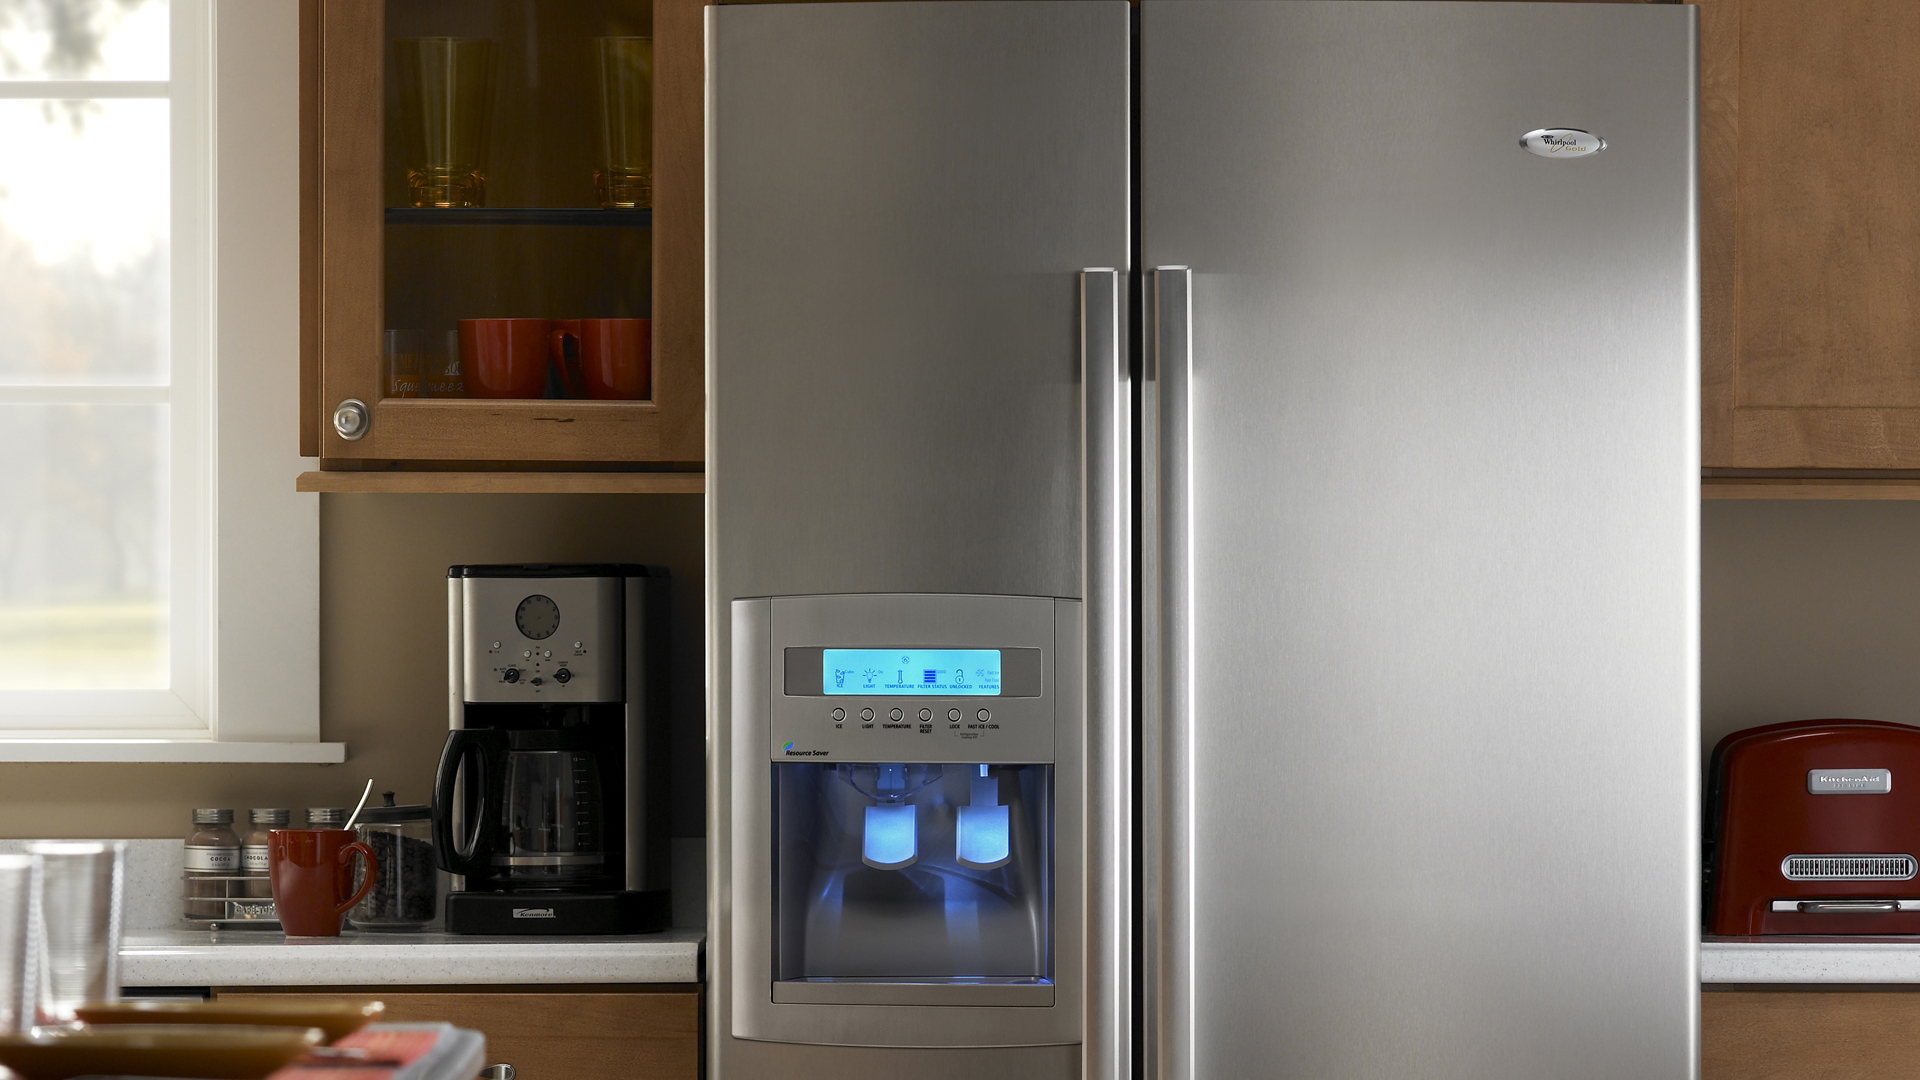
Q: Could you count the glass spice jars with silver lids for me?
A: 3